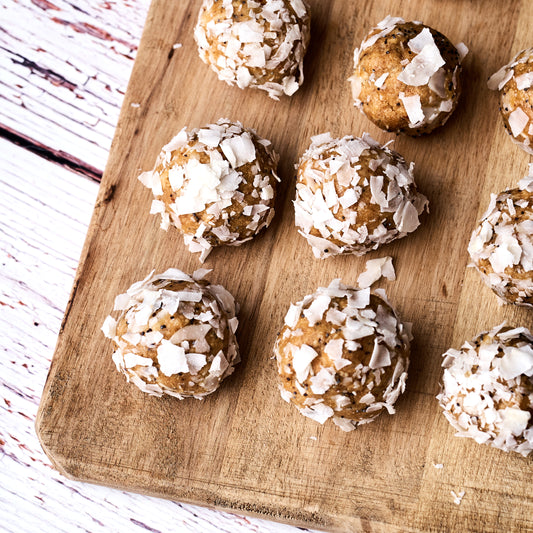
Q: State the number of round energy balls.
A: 9